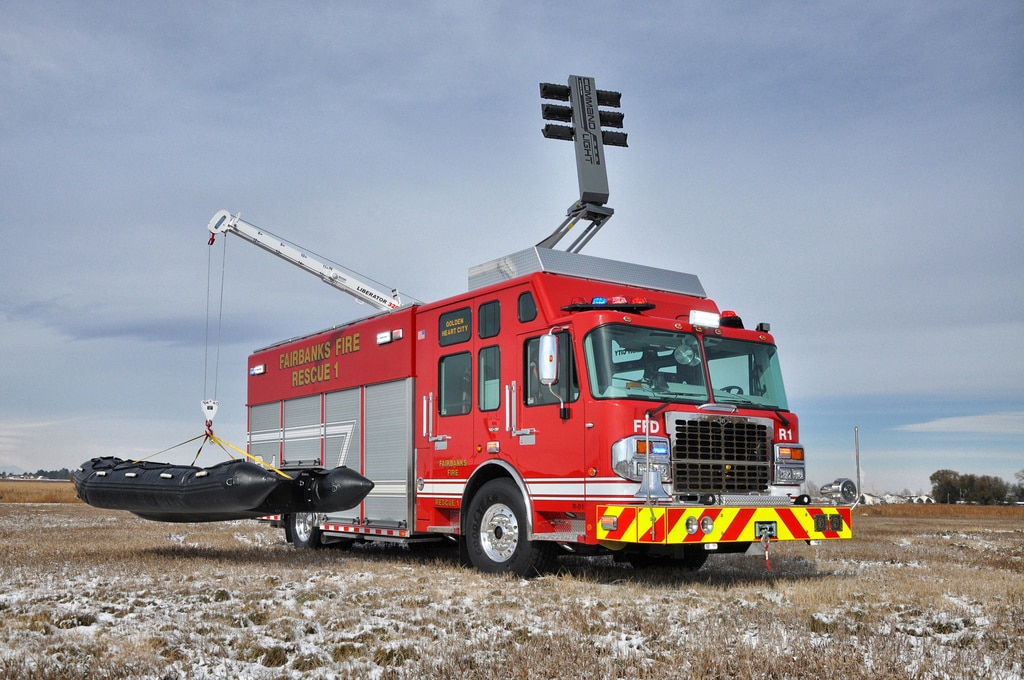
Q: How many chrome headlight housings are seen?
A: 2